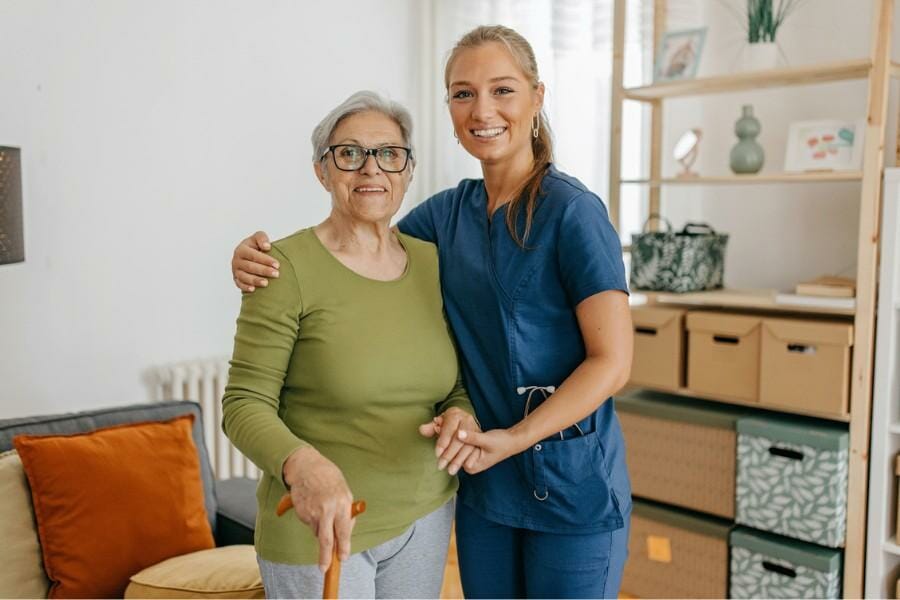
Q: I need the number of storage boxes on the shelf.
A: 7